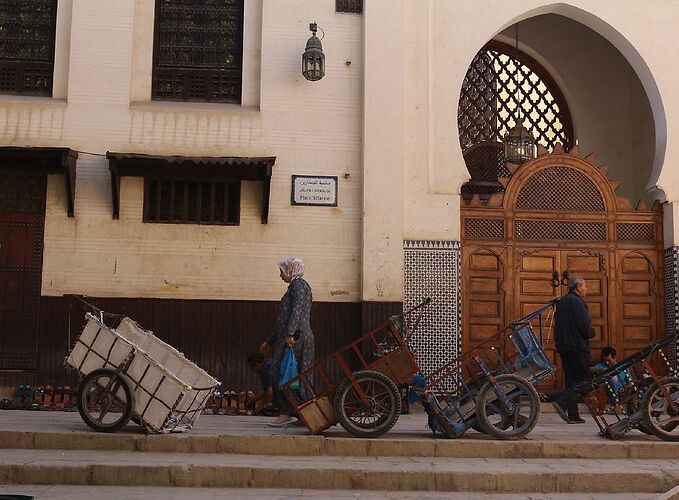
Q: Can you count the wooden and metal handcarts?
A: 4